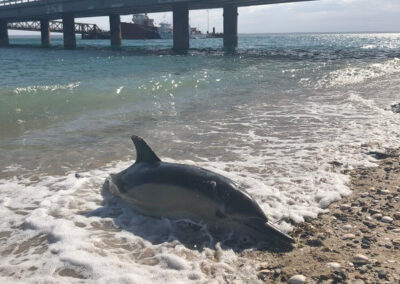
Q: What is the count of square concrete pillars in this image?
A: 6